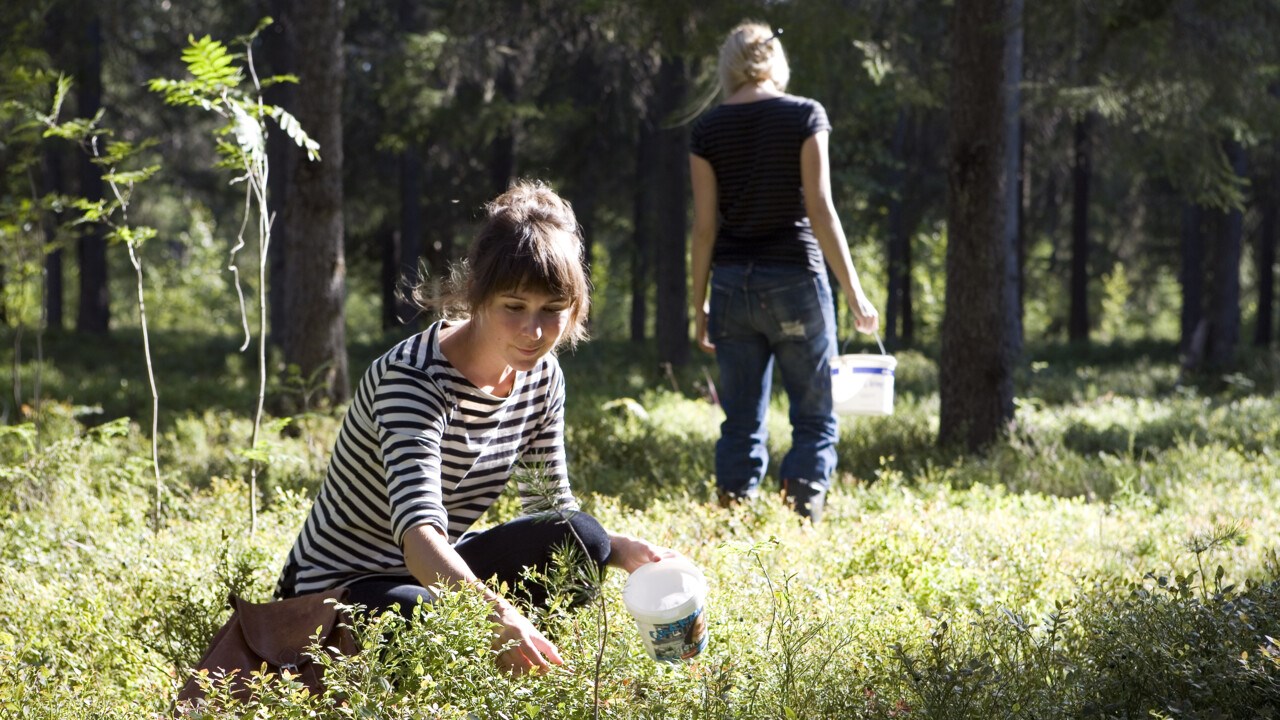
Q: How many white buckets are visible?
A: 2